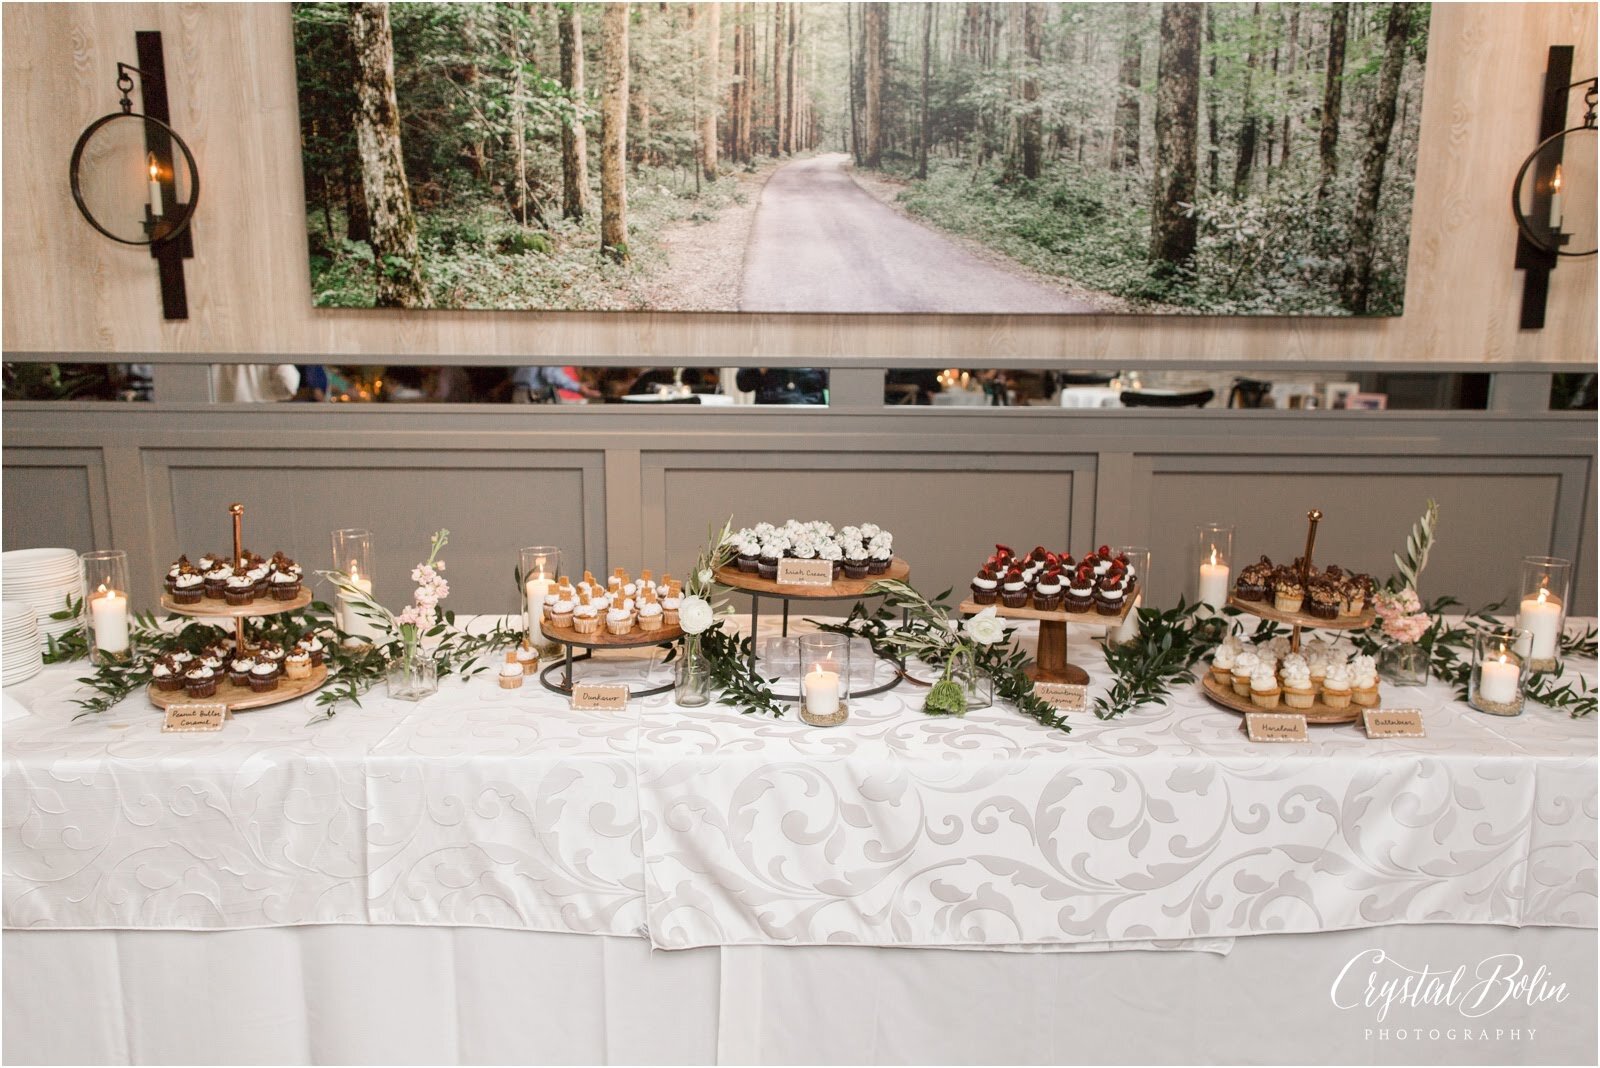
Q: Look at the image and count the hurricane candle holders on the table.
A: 8